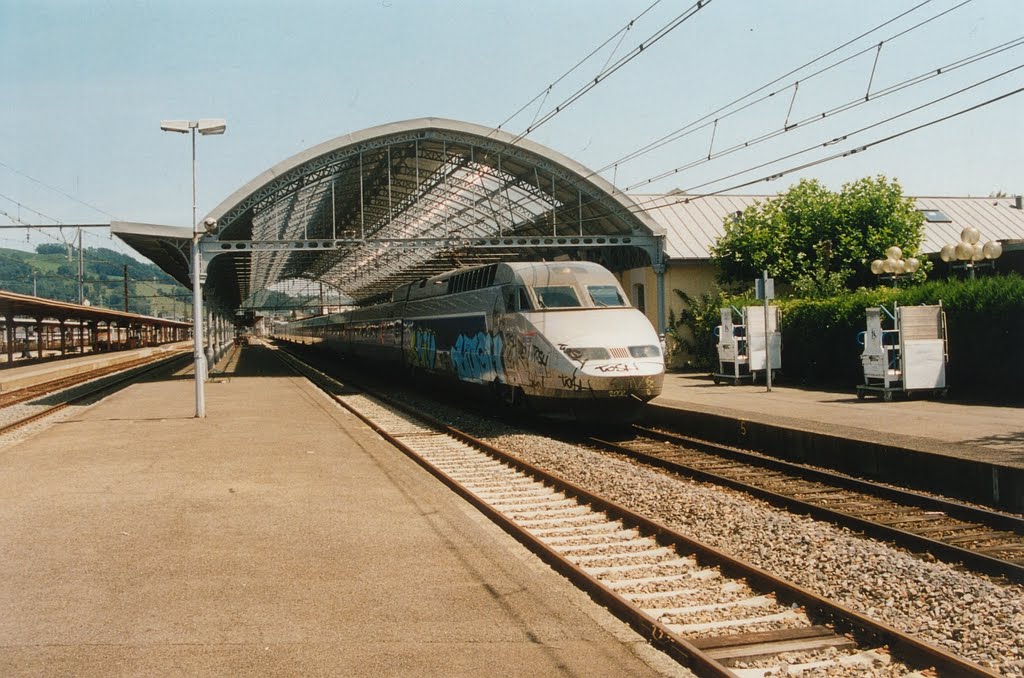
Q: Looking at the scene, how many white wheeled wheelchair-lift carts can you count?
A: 2